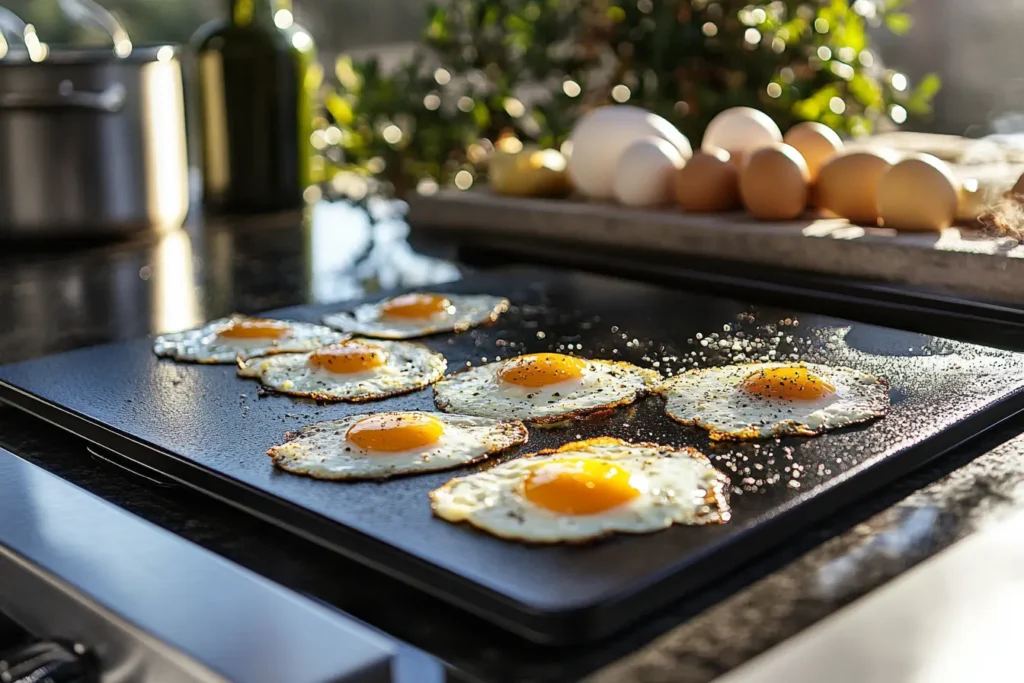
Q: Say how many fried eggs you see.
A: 7